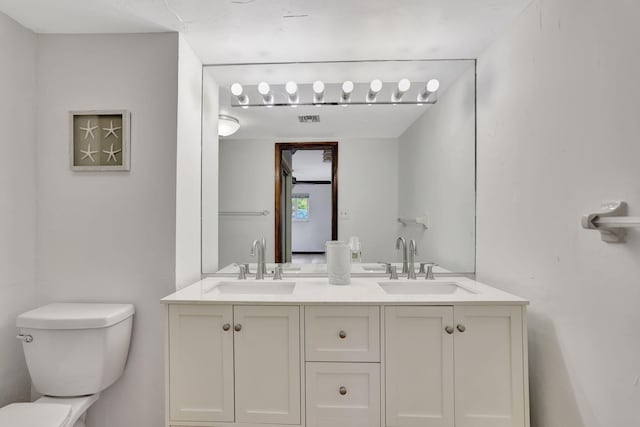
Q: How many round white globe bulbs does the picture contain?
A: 8